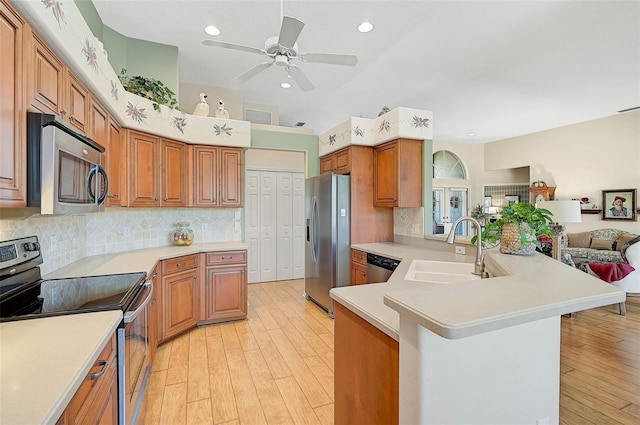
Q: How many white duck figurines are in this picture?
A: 2